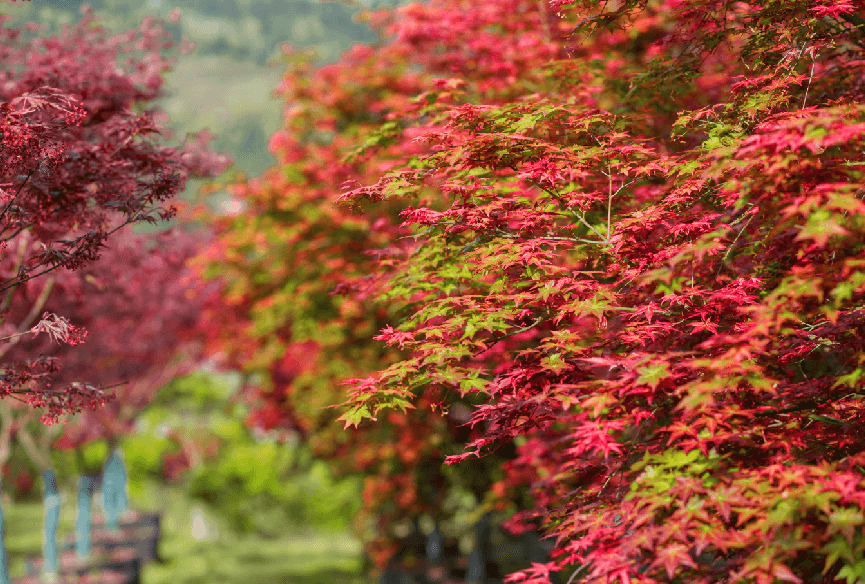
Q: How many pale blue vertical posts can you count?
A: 4